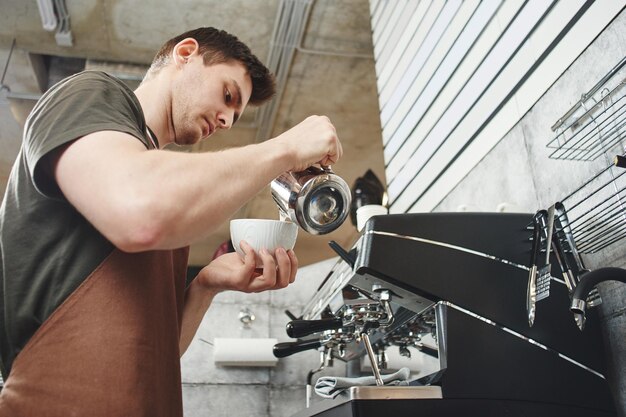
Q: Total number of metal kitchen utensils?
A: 4